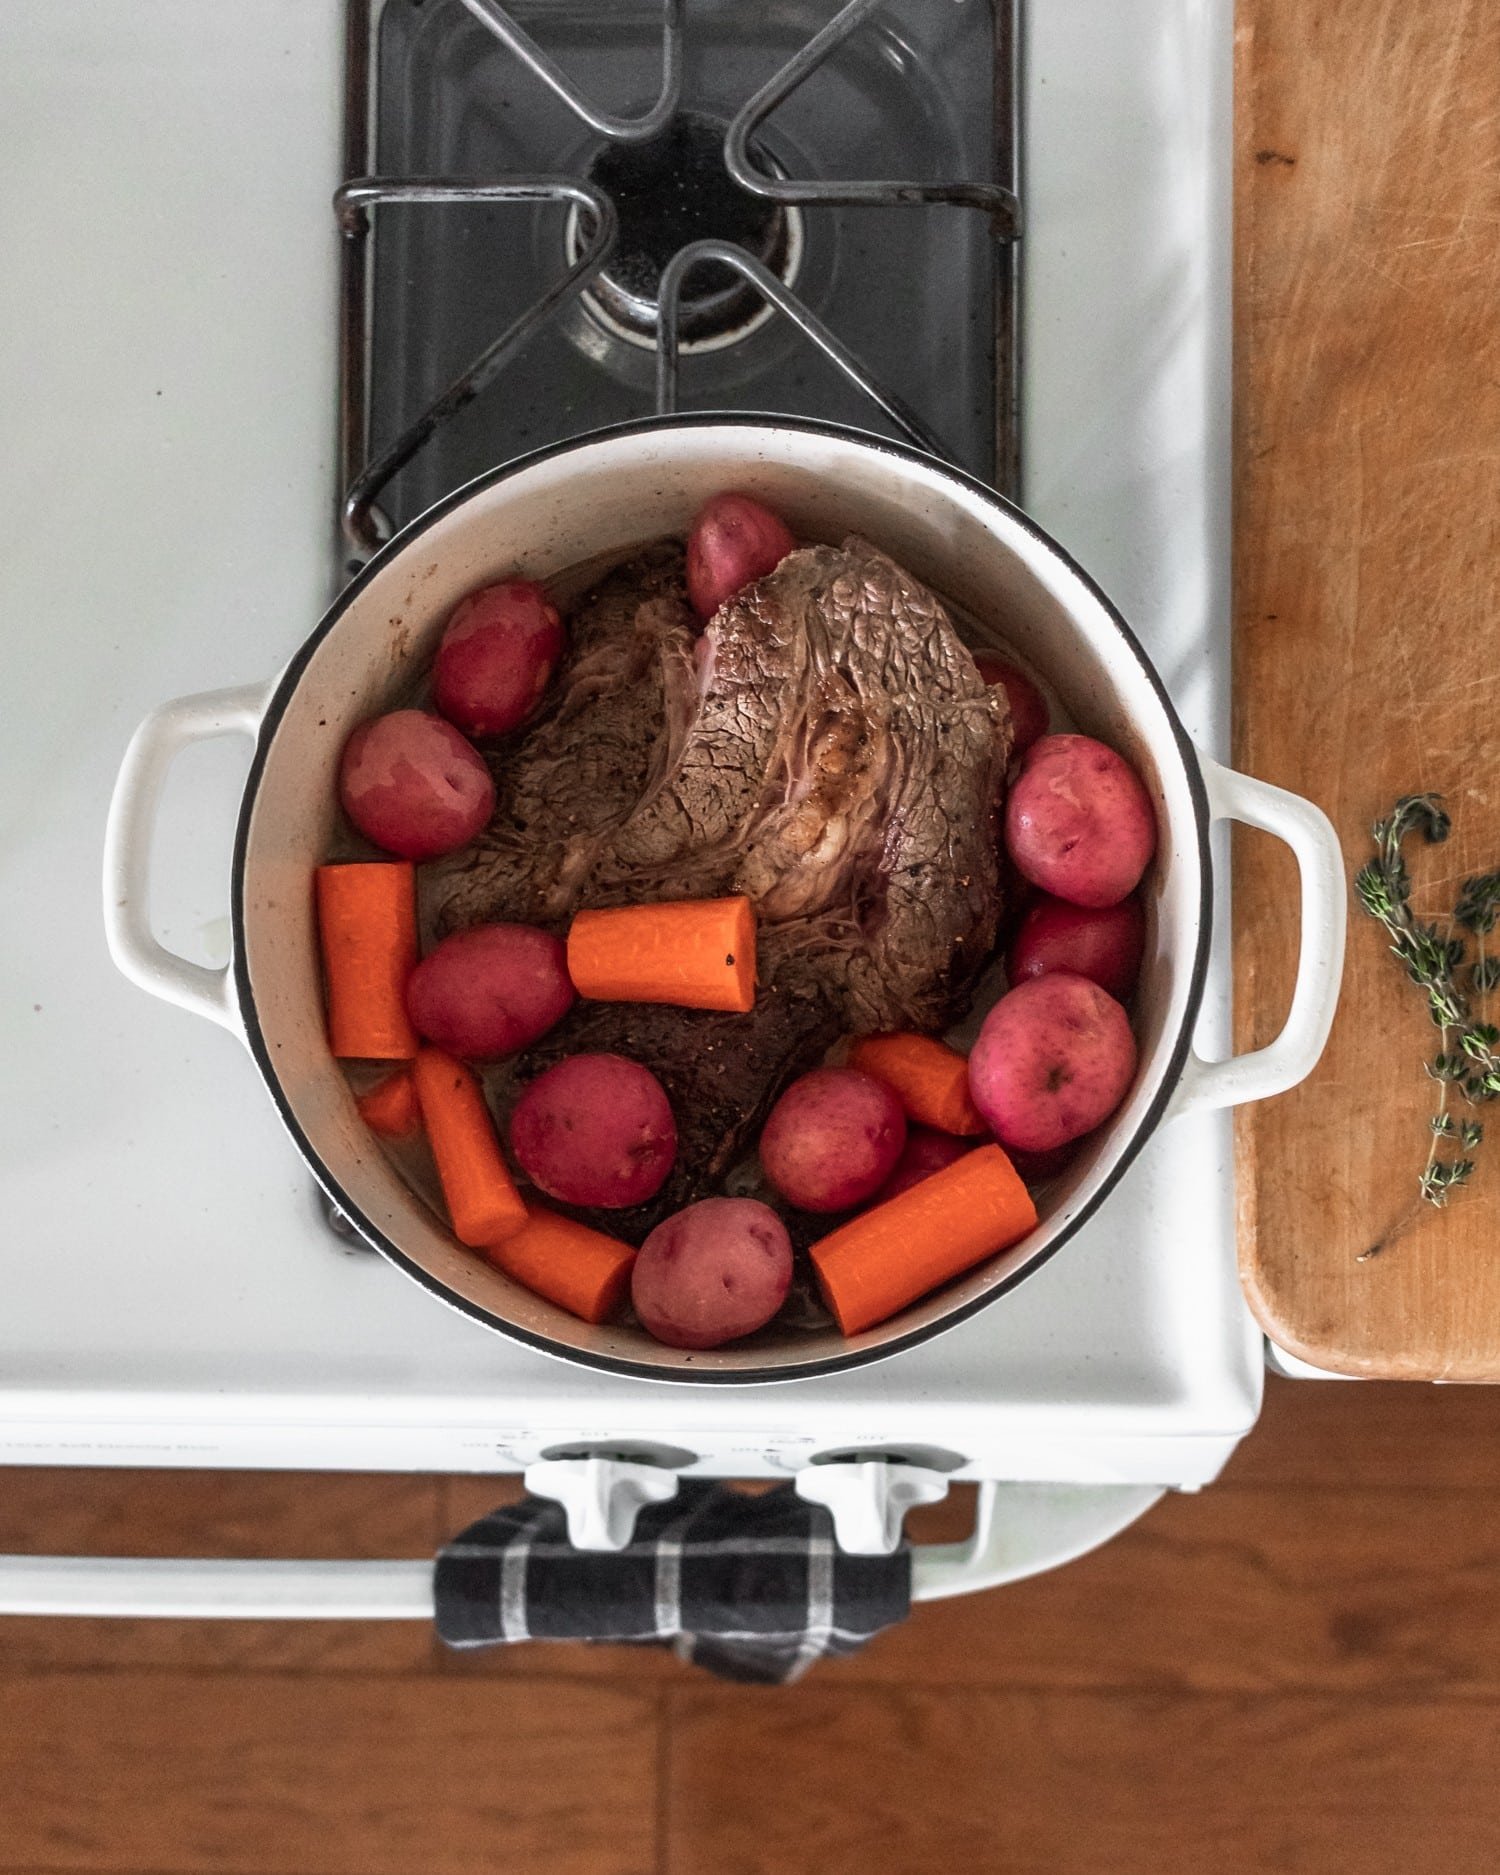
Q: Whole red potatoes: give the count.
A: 12